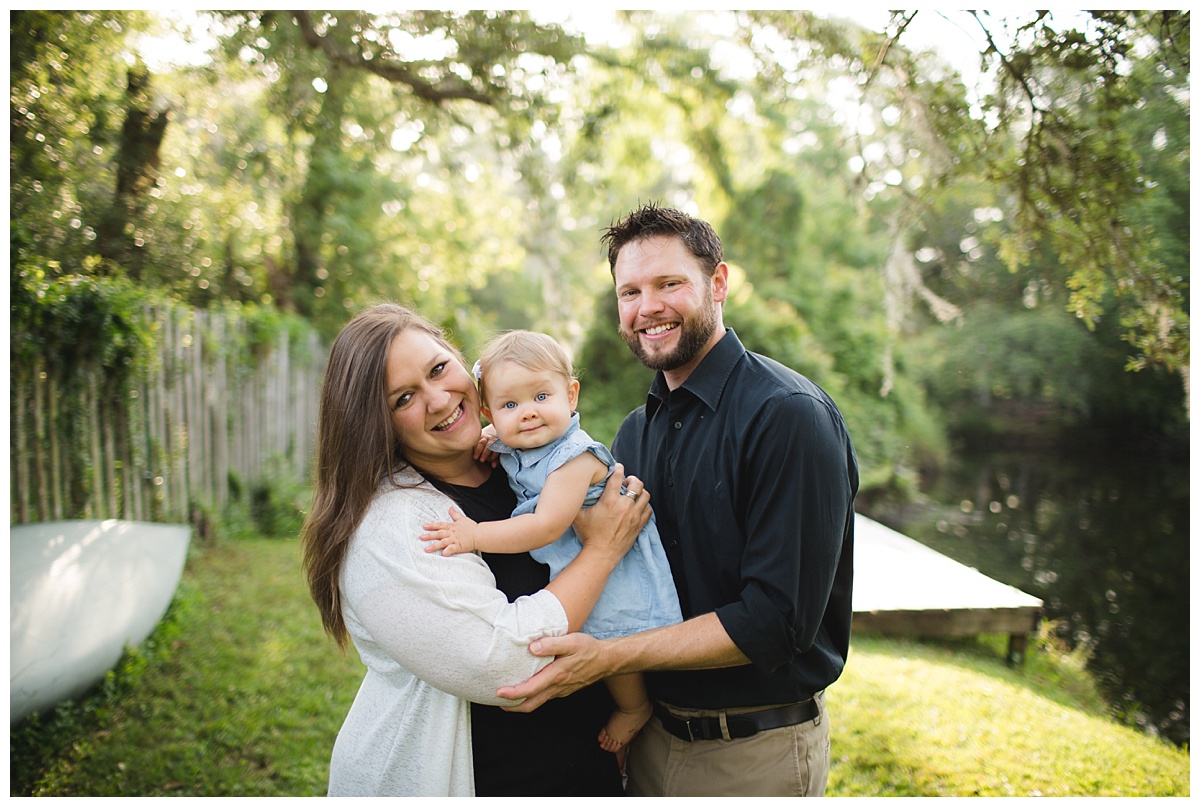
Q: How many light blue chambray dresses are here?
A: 1